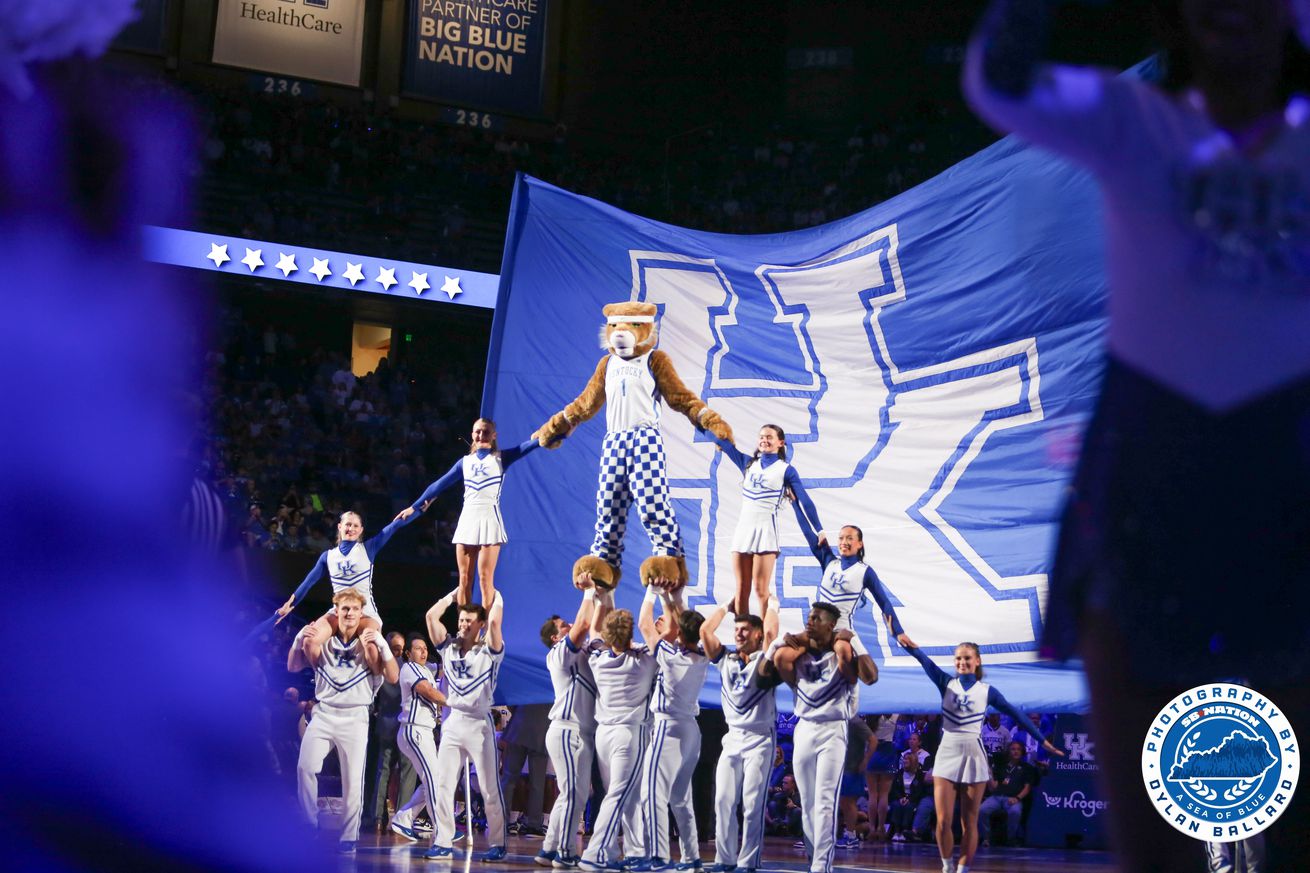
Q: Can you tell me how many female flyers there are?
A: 4